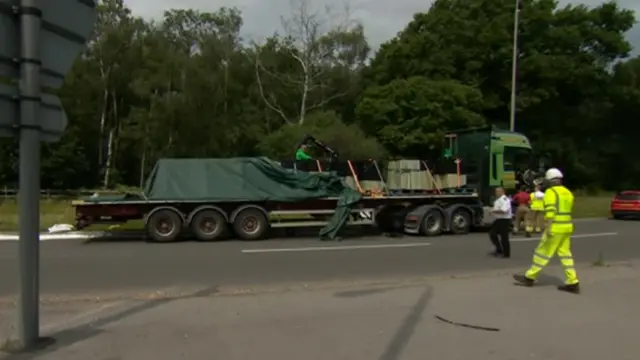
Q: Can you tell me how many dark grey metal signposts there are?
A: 1